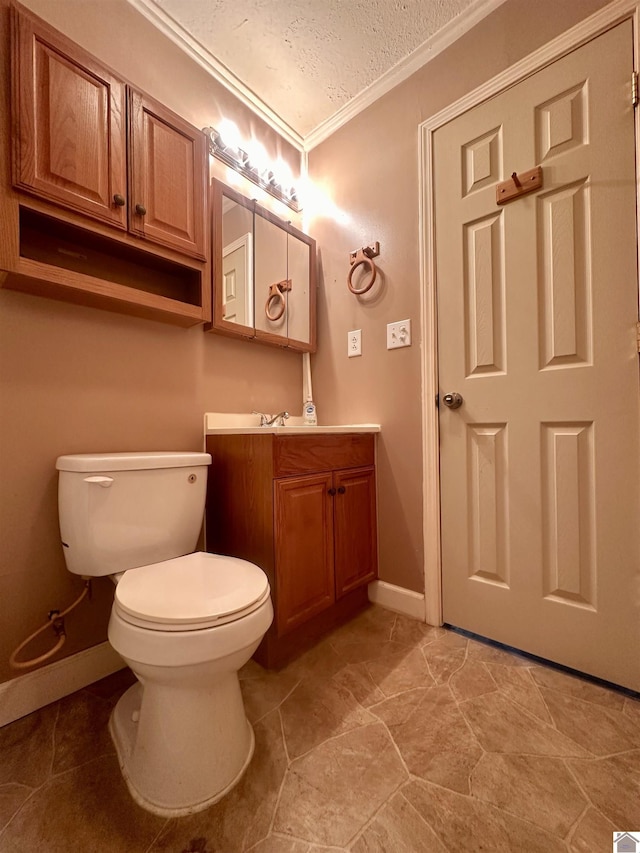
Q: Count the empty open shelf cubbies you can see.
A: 1